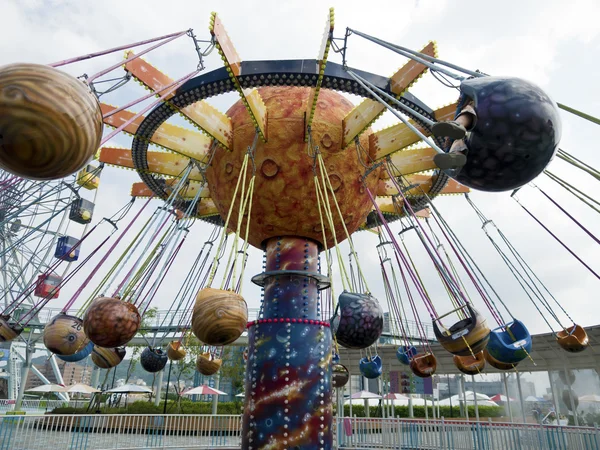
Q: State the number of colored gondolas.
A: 4